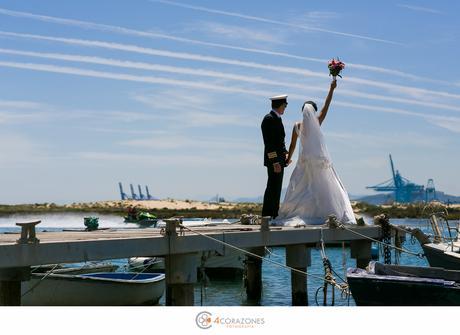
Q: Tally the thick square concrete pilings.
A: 5